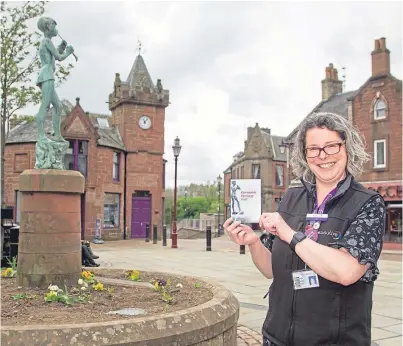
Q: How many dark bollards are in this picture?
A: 5